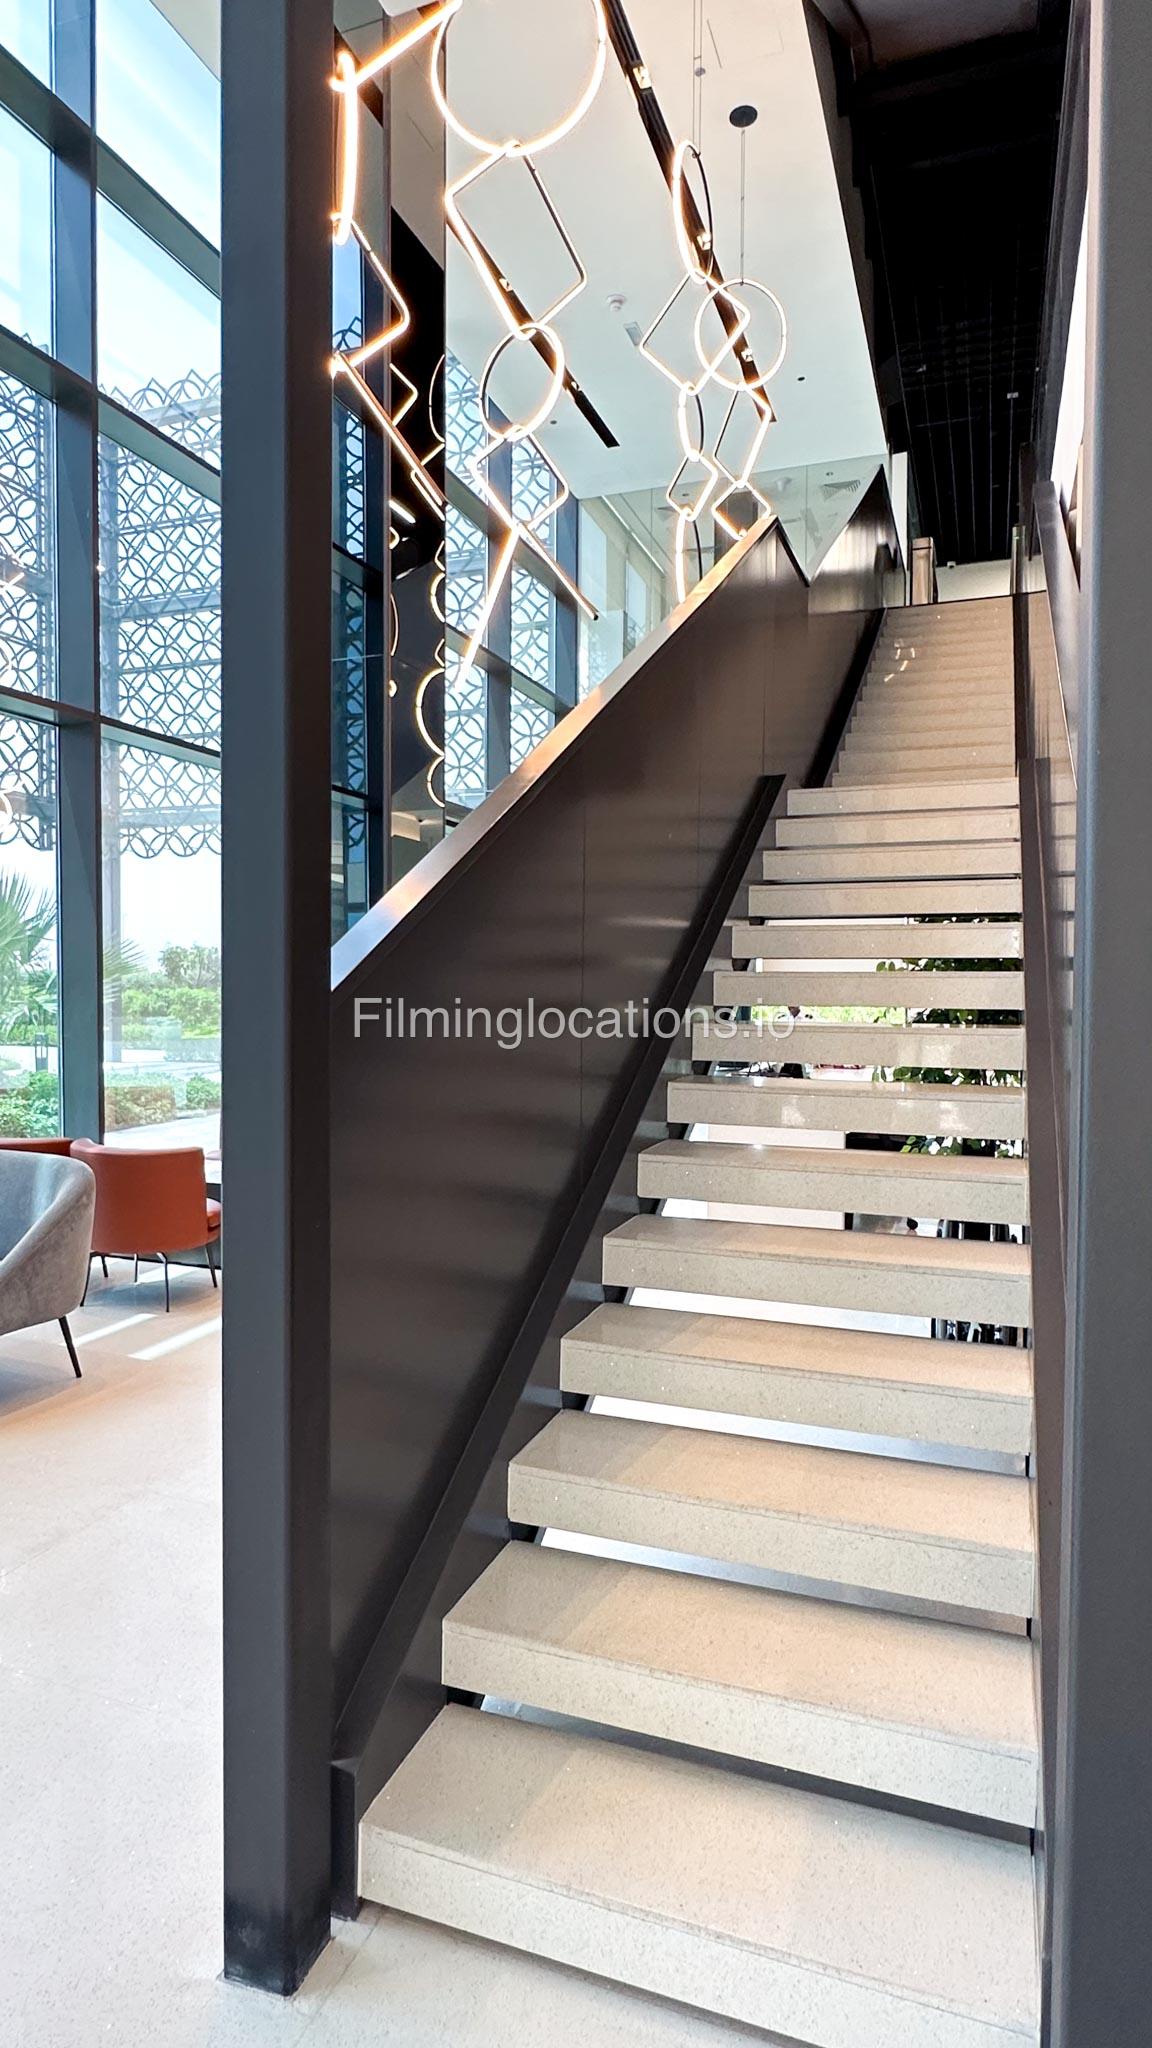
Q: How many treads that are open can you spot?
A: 14